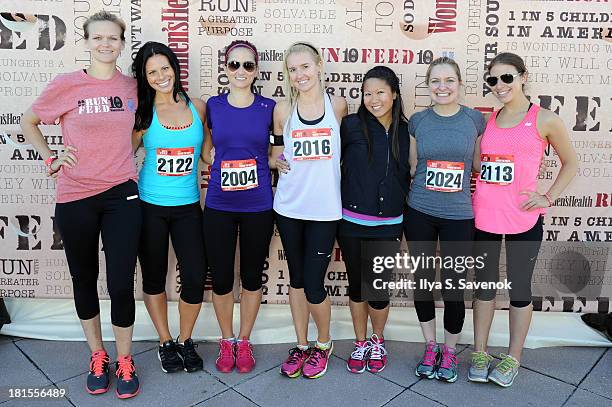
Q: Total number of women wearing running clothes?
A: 7